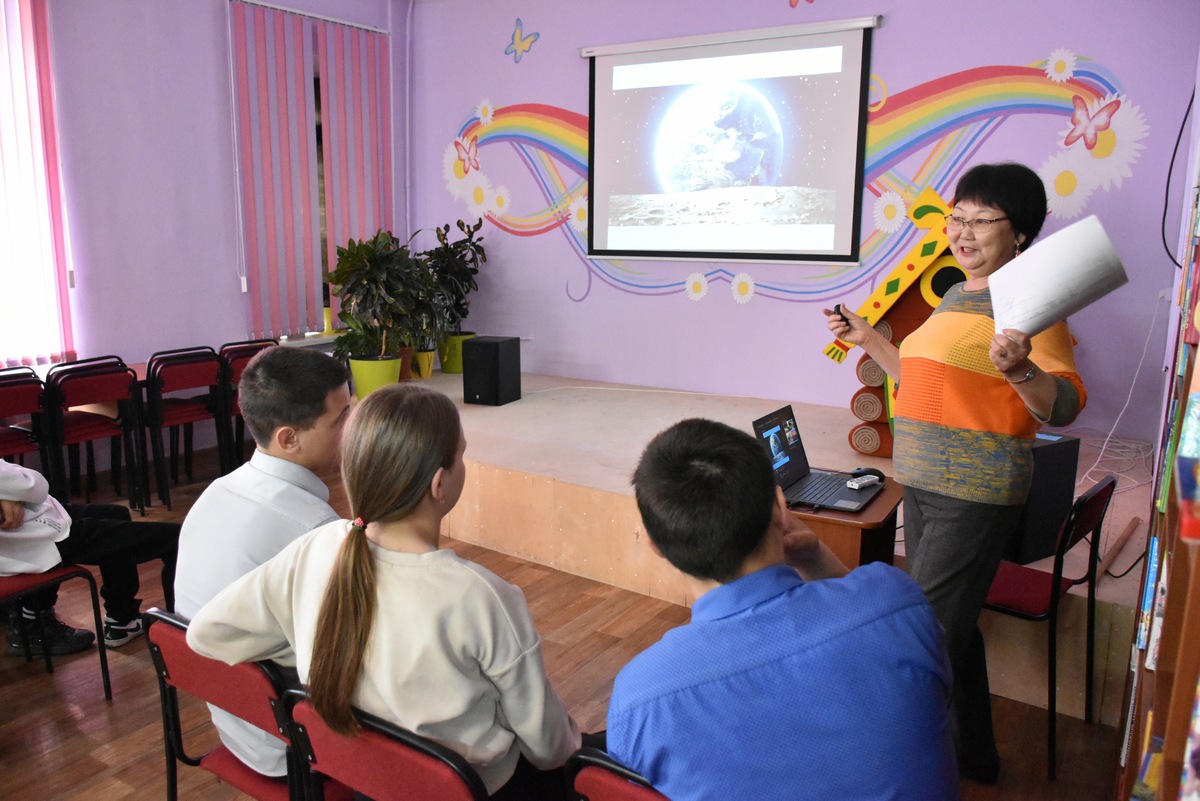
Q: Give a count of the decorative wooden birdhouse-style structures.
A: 1